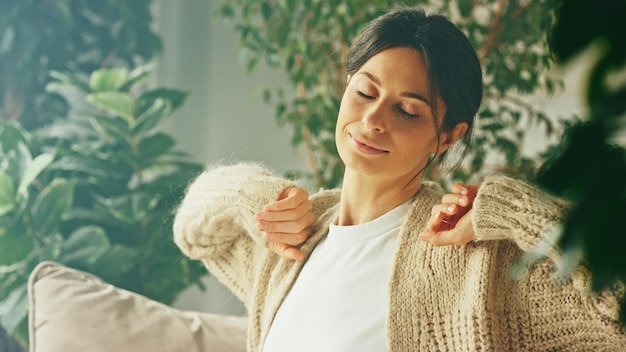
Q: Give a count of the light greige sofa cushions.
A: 1